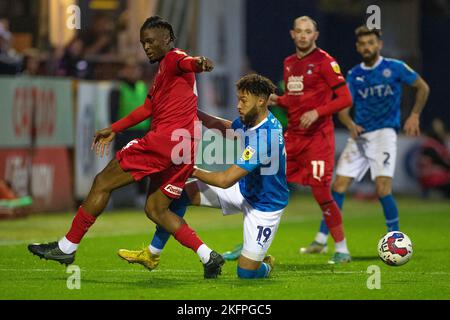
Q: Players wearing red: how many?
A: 2